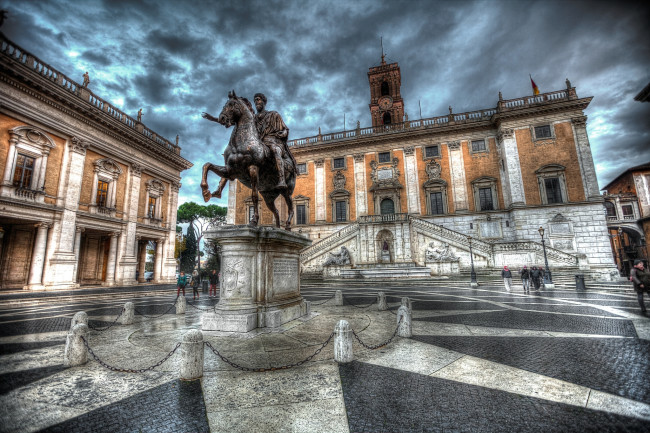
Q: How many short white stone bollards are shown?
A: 10